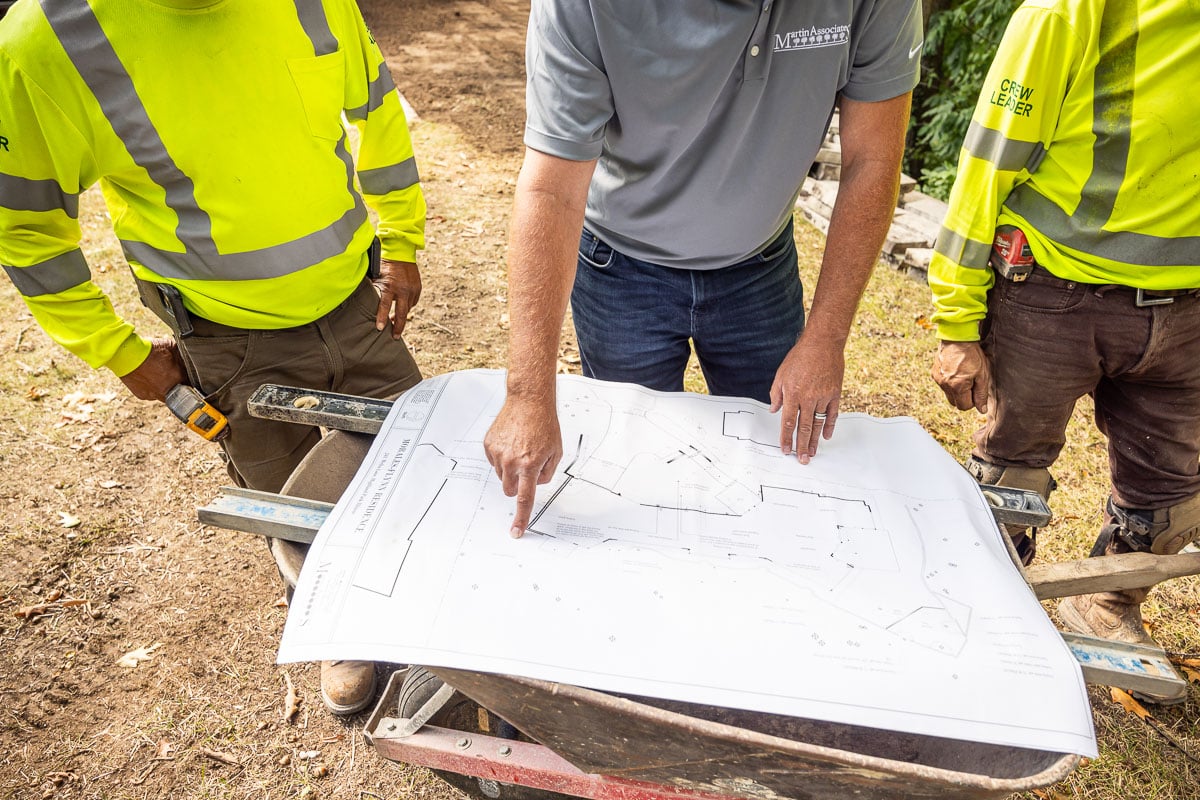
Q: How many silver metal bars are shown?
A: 2